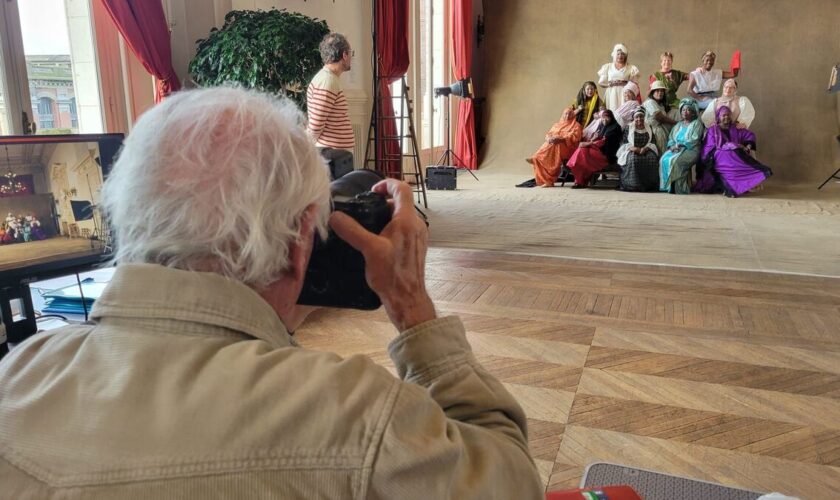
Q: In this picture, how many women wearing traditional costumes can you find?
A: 12